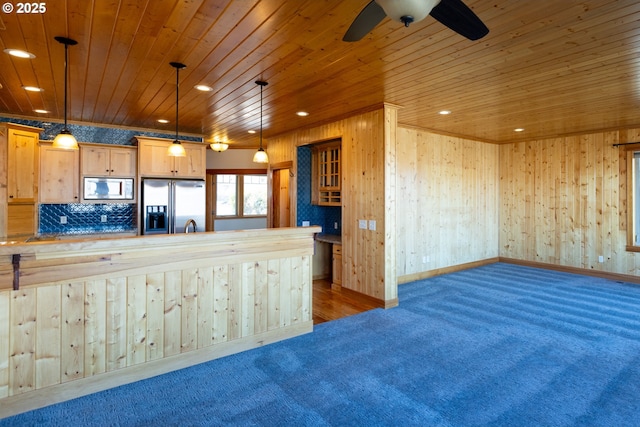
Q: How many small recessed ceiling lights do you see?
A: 9